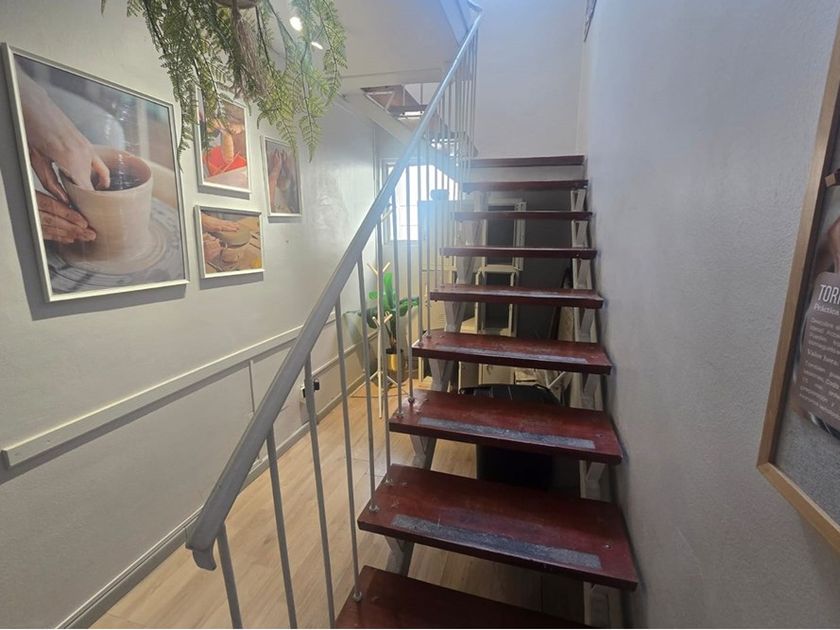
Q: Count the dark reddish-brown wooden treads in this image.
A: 9